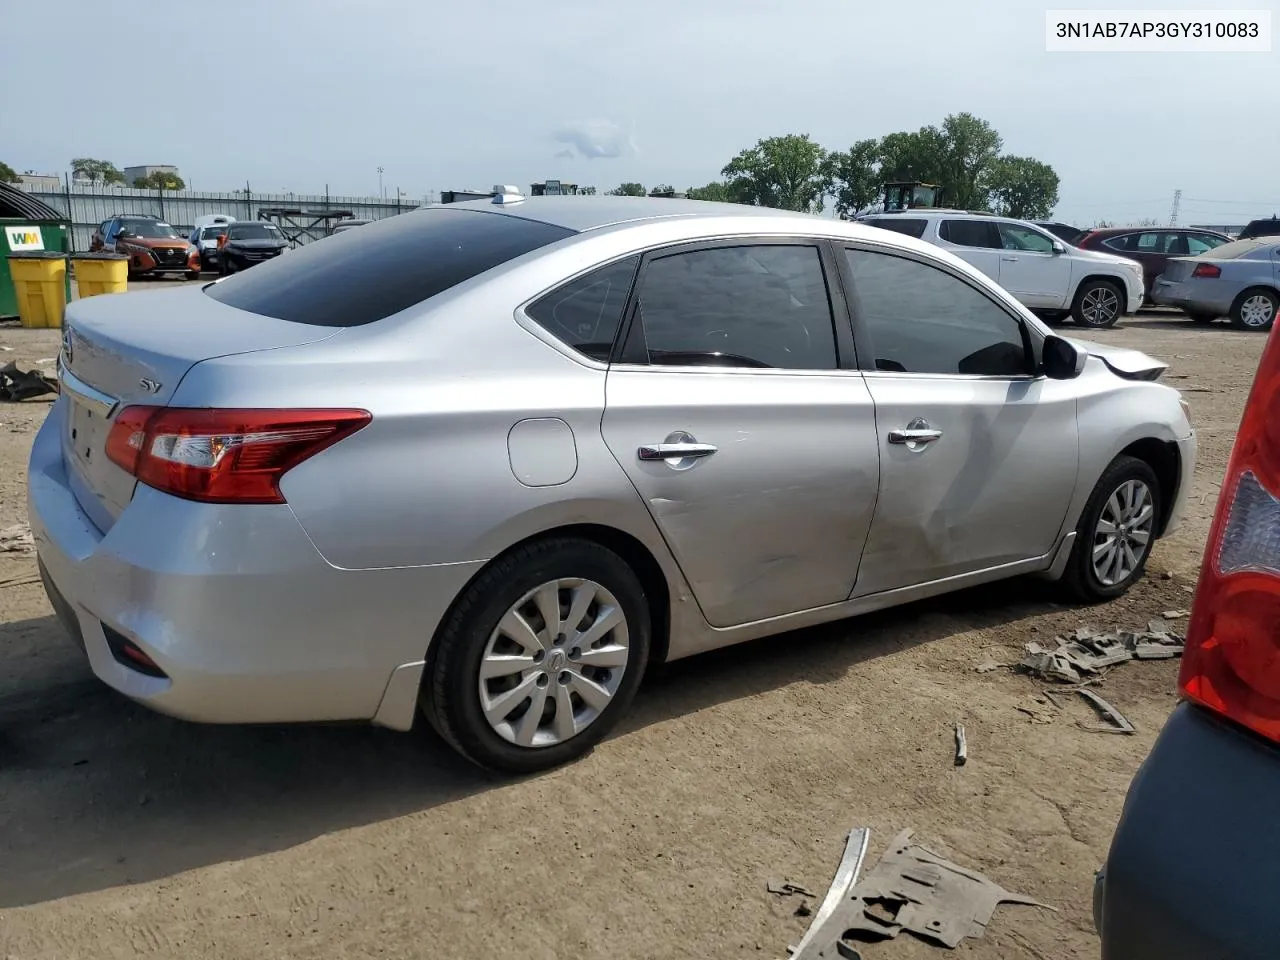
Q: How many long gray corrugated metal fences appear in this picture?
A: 1